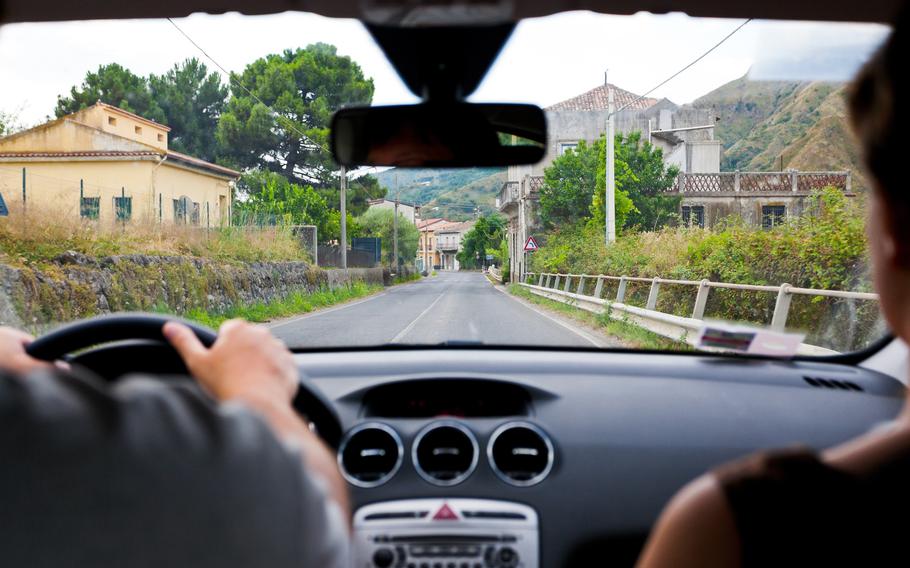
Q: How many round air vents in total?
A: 3